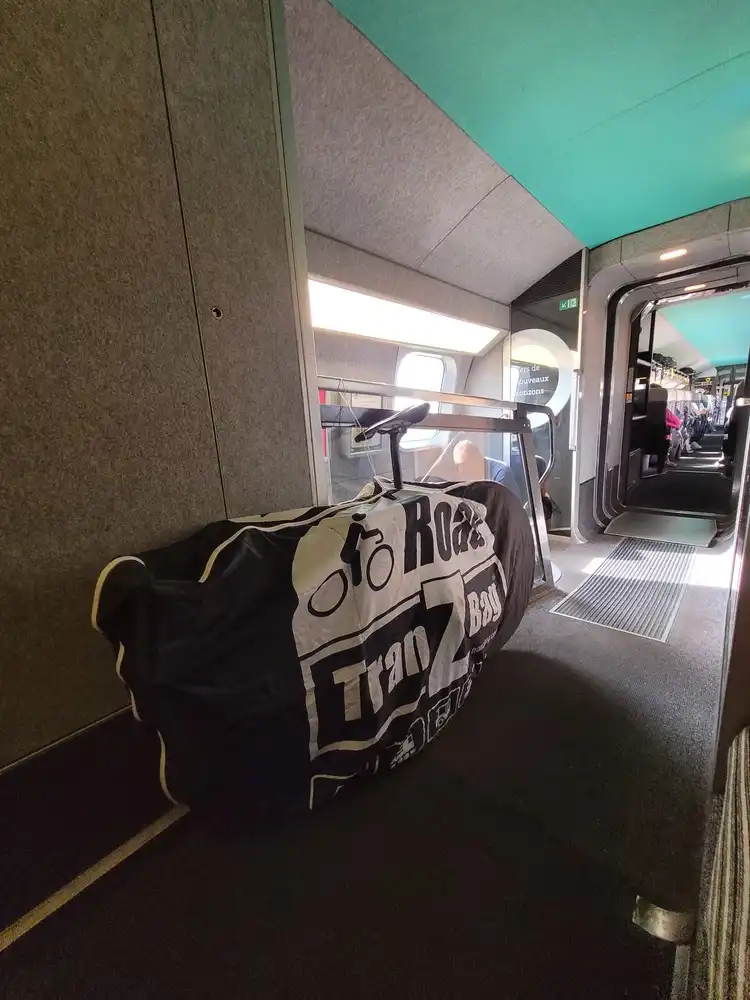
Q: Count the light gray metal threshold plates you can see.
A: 1